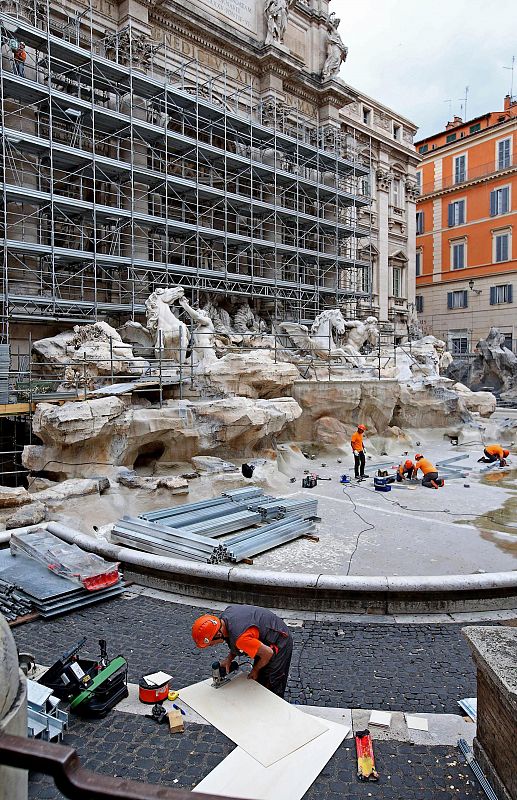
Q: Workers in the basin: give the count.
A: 4